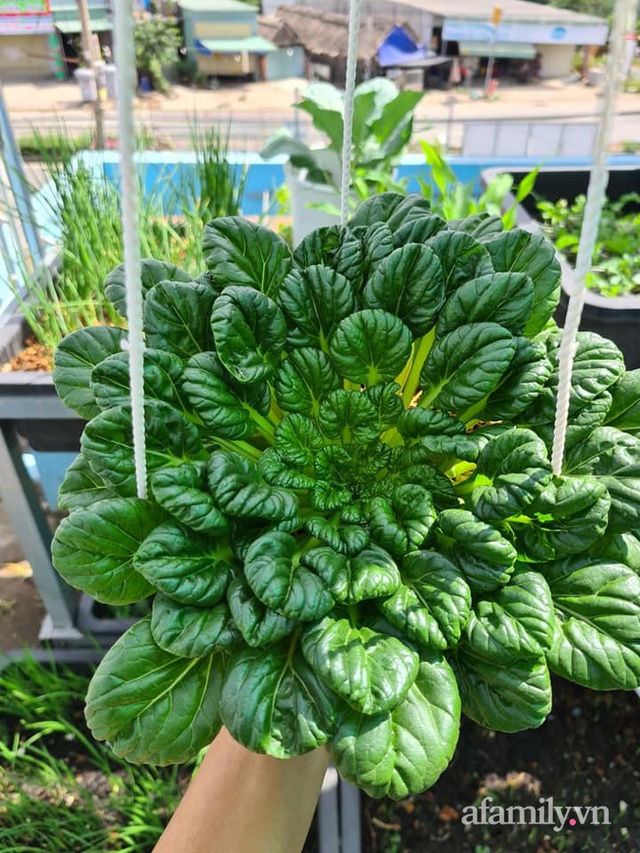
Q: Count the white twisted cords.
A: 3